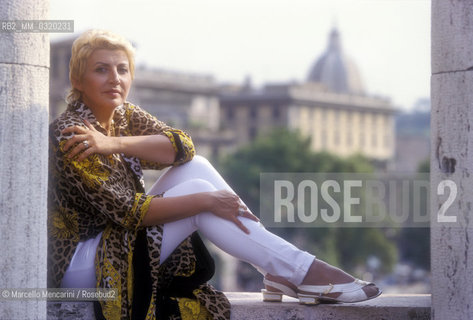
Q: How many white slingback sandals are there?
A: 2